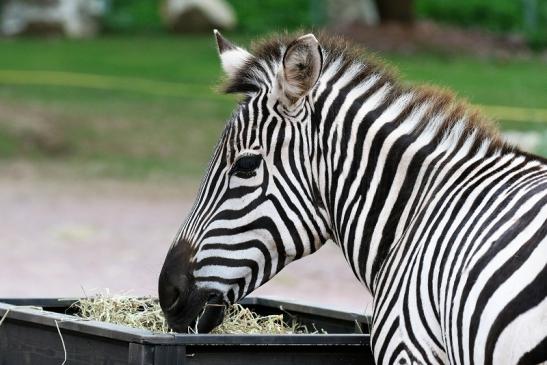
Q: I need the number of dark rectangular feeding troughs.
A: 1